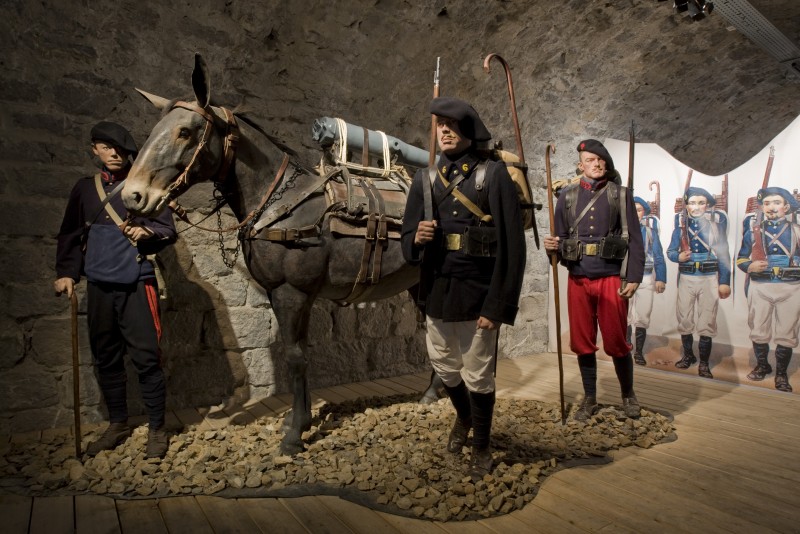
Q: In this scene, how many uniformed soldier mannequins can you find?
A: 3